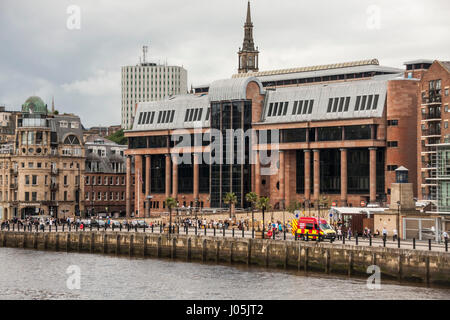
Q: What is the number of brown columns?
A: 11